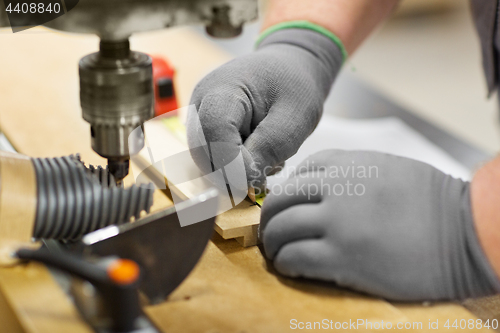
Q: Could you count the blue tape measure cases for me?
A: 0